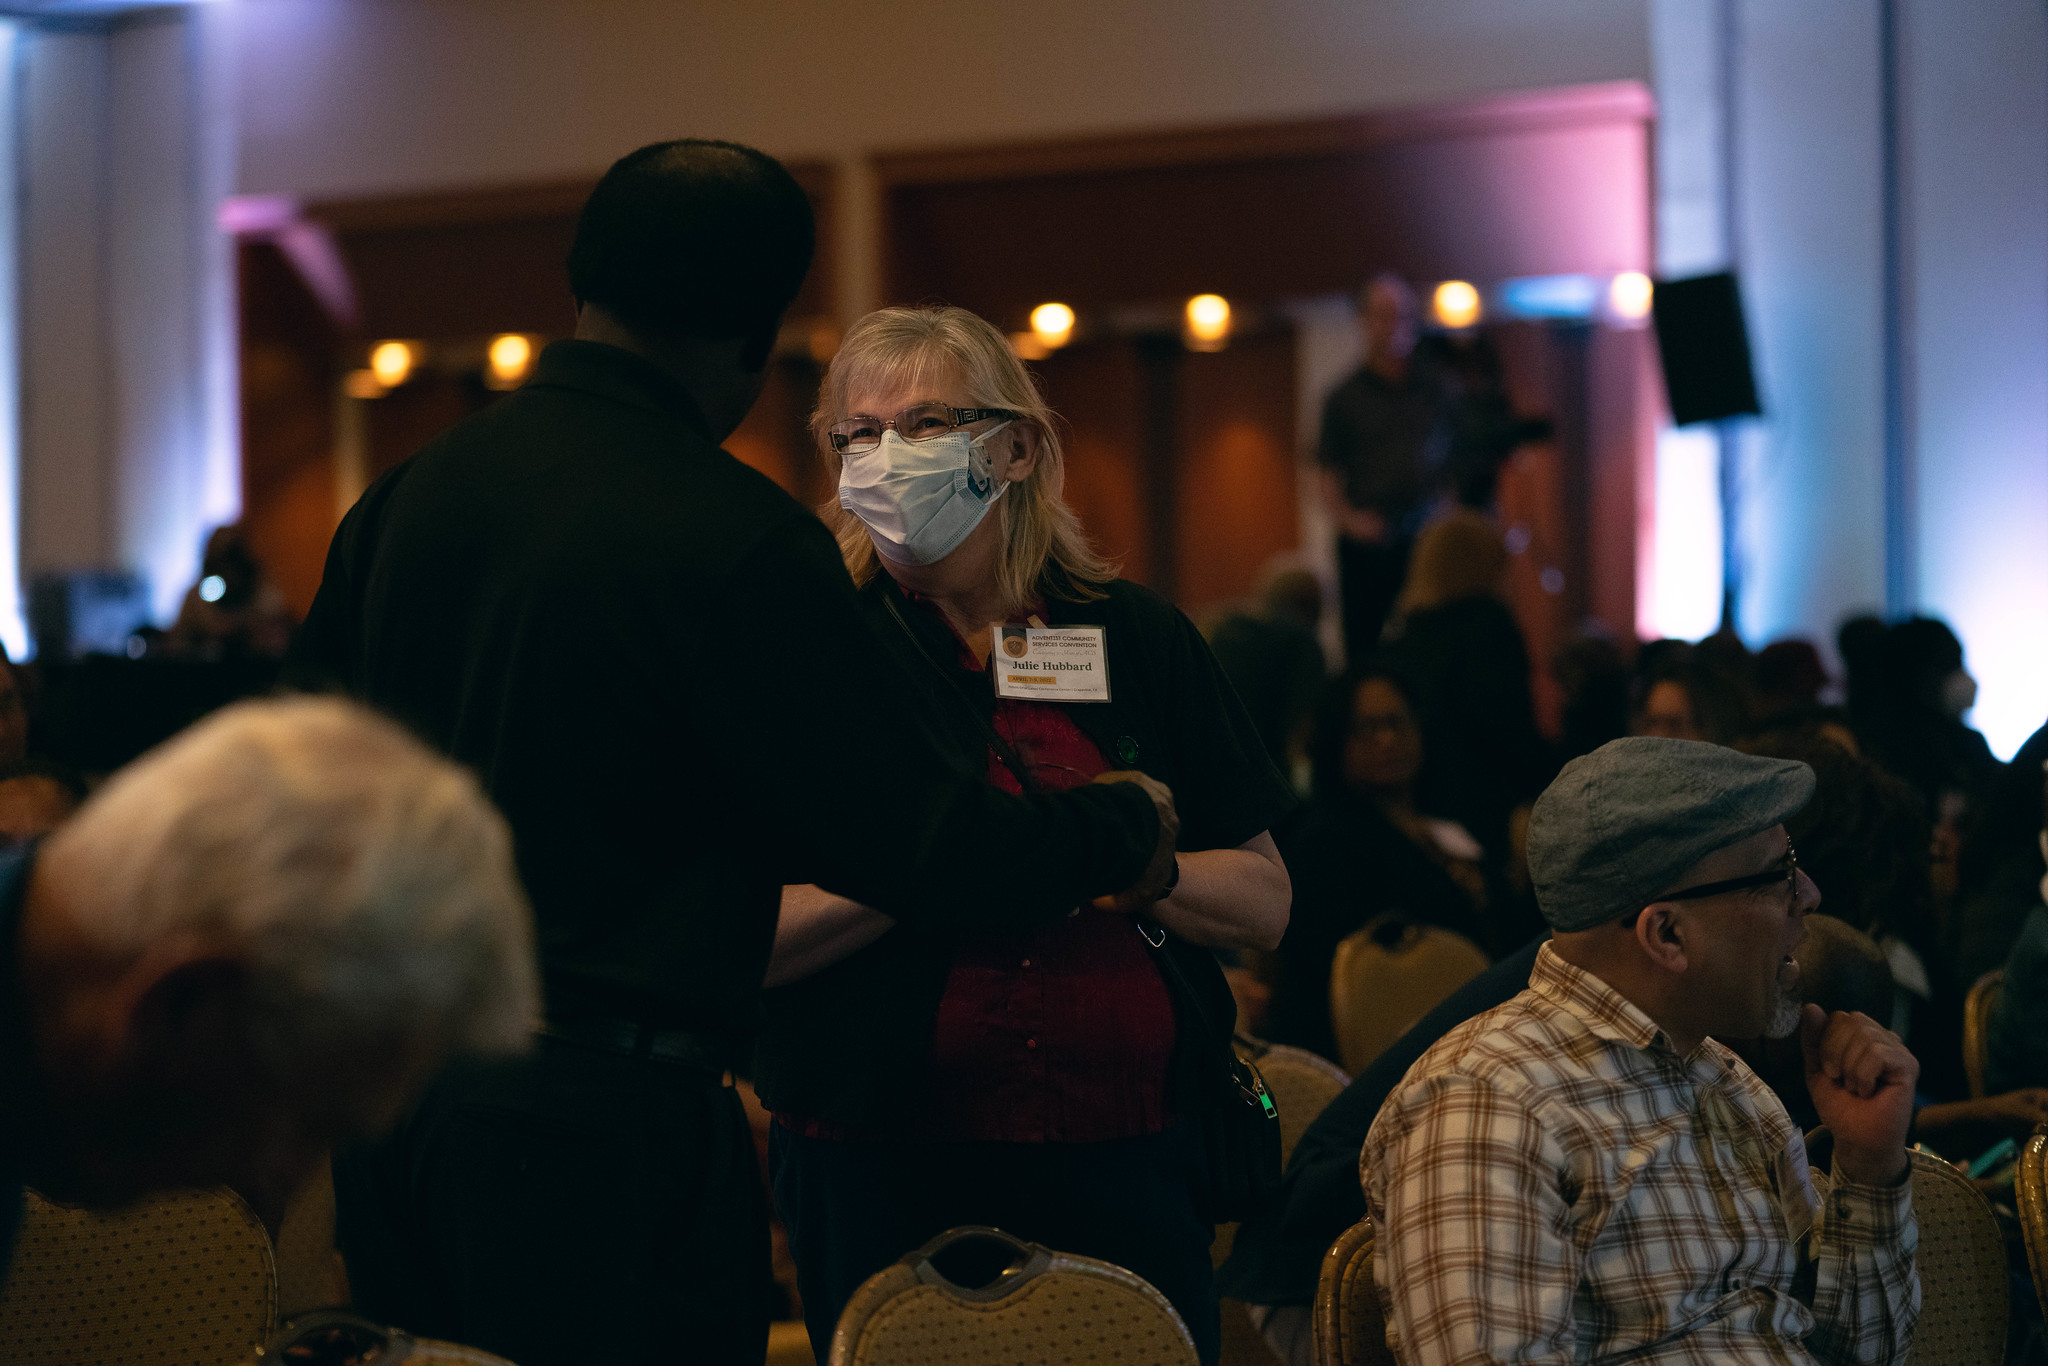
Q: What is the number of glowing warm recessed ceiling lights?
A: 6